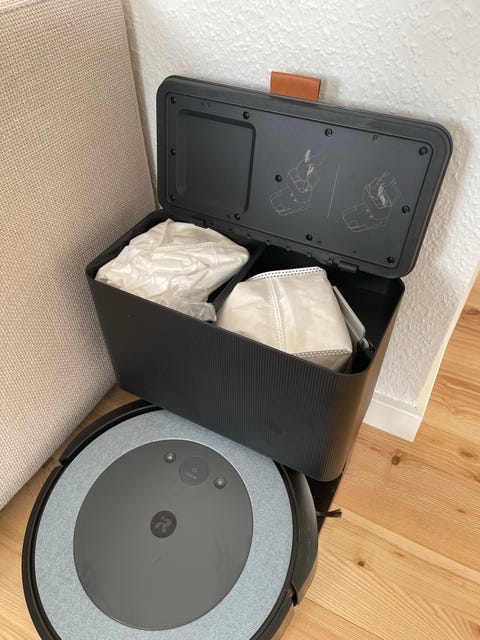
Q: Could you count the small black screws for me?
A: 11